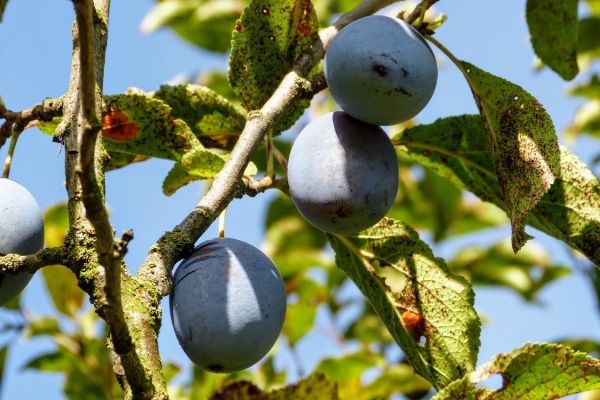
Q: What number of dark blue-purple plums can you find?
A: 4